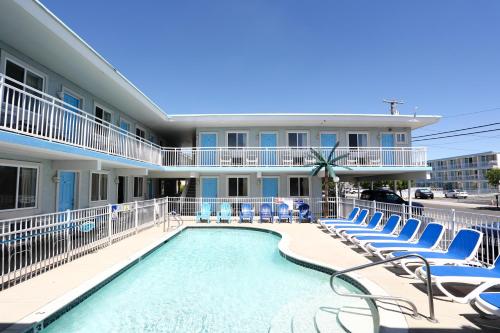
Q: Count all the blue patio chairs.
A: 15